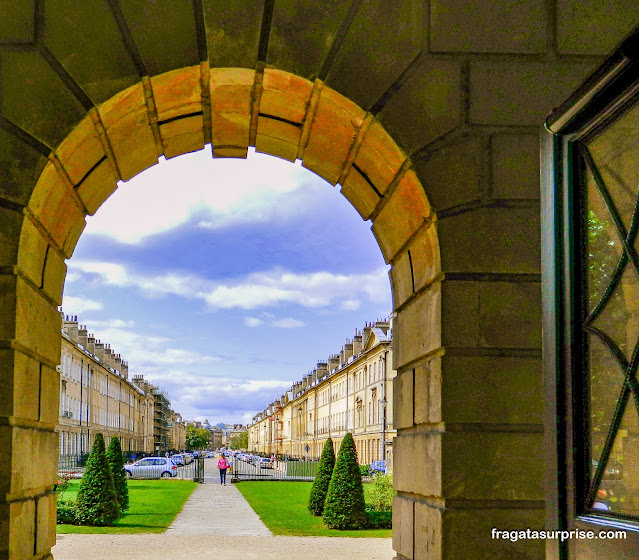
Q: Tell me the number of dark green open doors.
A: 1